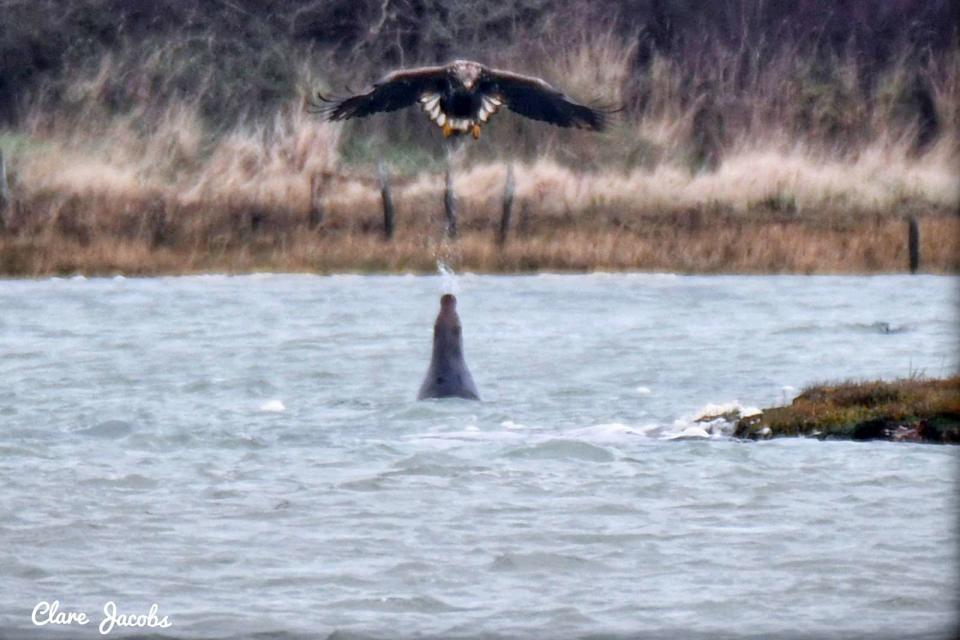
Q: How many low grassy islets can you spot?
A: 1